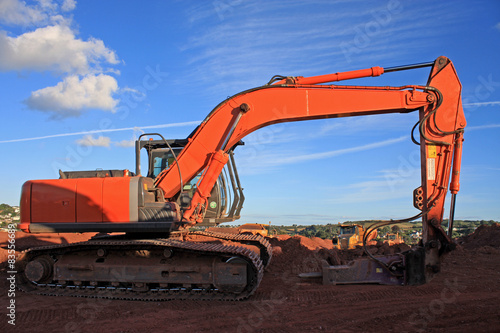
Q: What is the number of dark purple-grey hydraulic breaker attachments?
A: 1